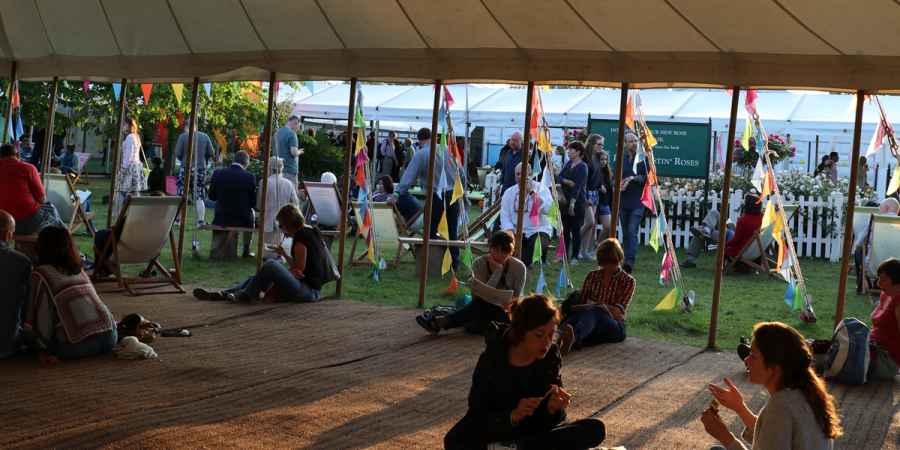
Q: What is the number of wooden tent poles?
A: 11